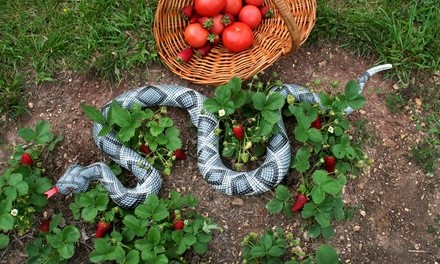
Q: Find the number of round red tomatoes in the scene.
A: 7